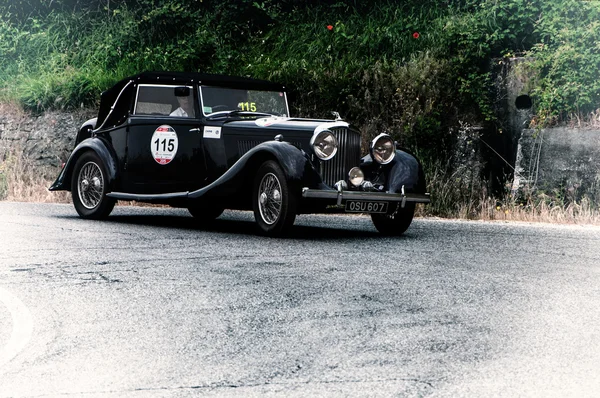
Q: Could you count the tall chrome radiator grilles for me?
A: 1